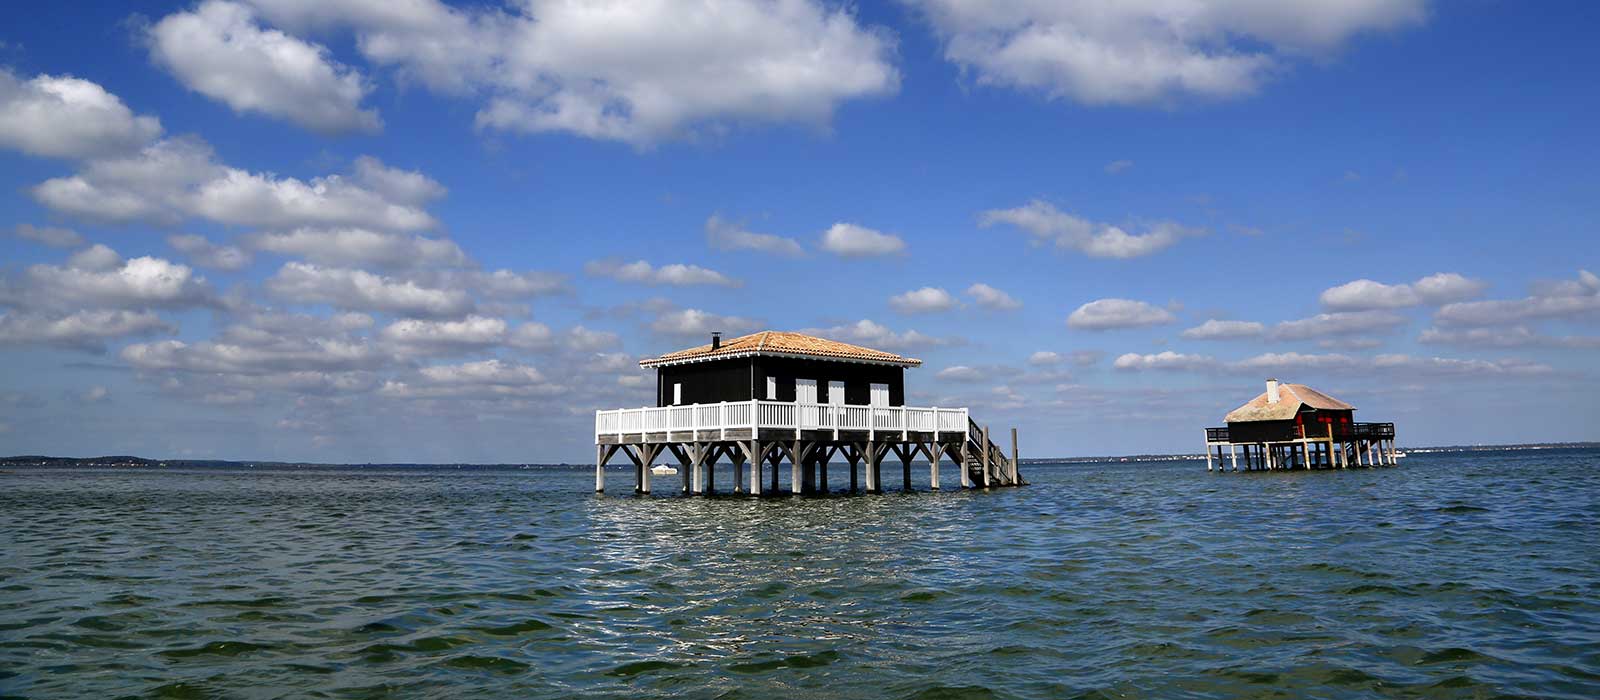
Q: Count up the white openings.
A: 5